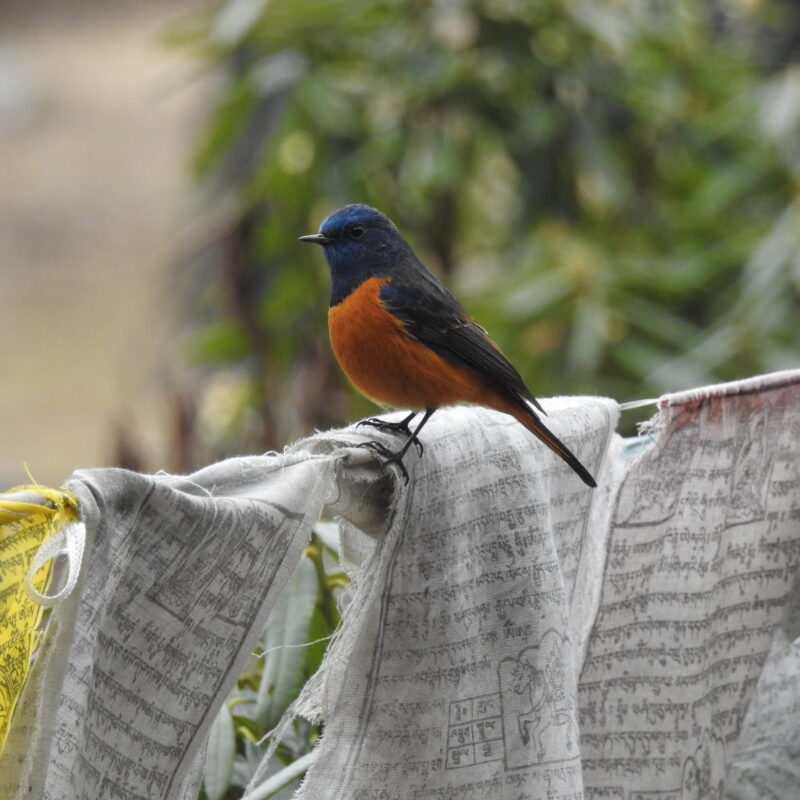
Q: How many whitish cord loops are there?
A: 1